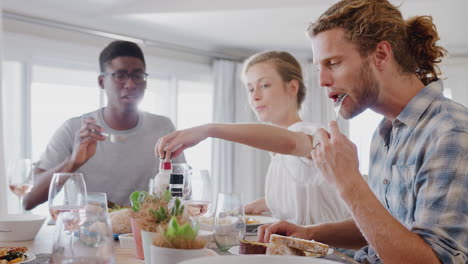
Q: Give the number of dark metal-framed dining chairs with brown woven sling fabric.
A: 0